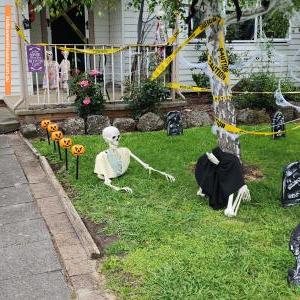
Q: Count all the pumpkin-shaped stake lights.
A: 5